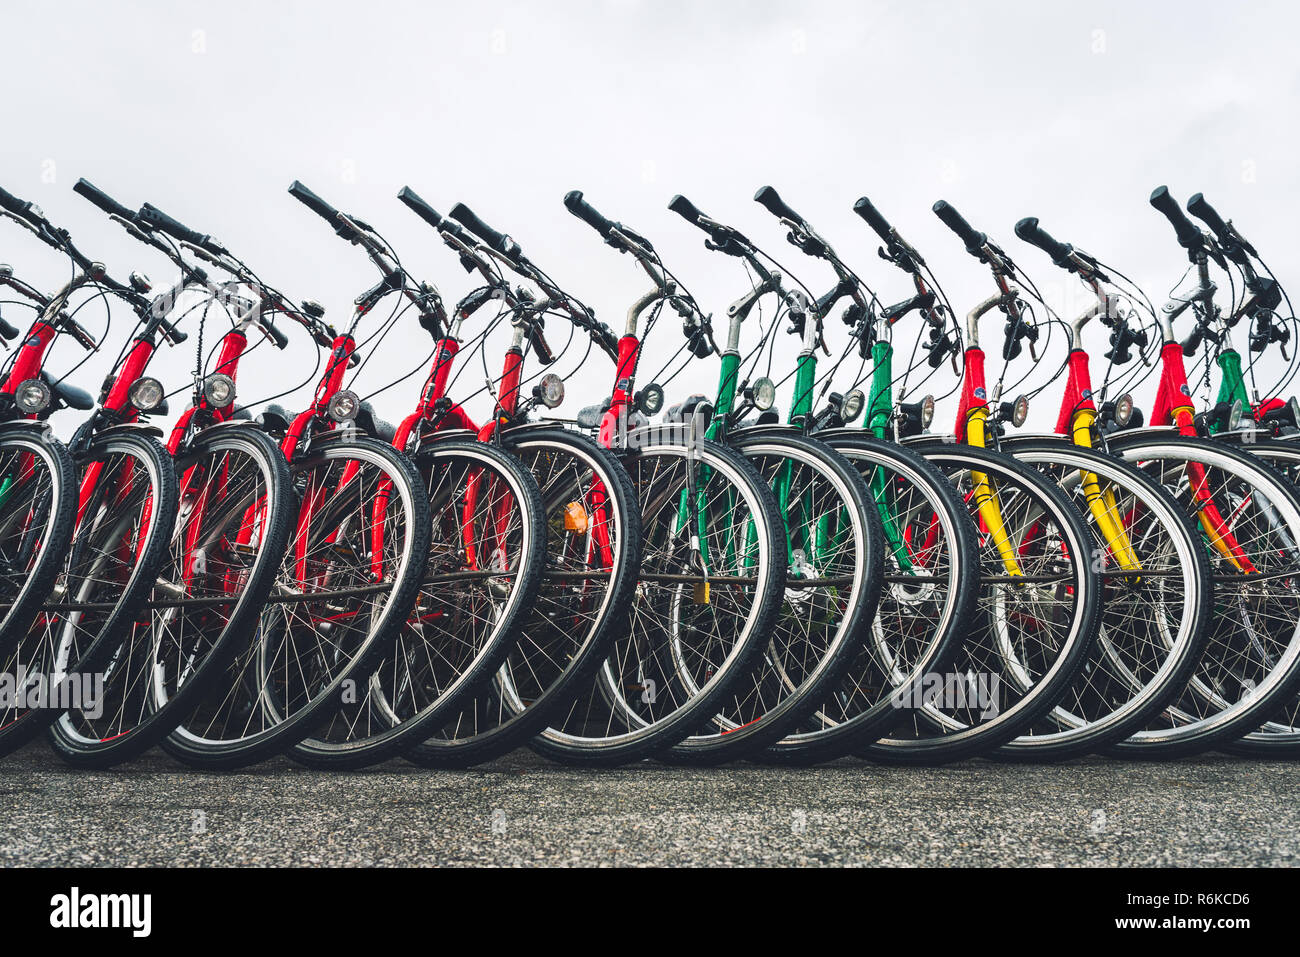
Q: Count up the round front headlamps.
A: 13